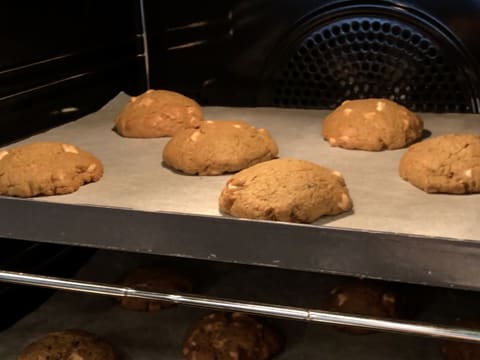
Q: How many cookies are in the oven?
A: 11